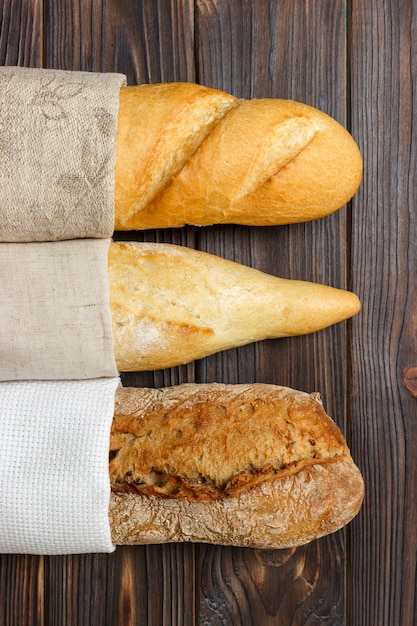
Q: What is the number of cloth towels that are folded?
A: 3